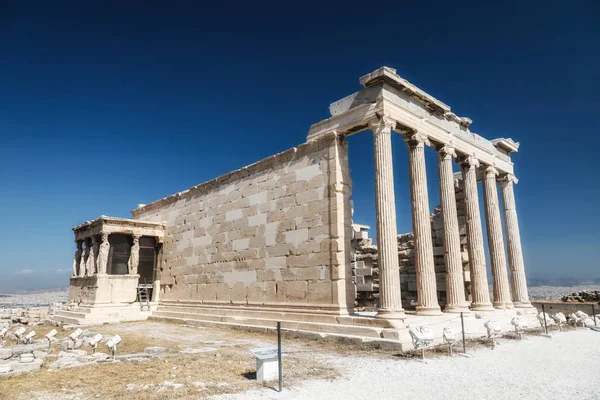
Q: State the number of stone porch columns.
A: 6